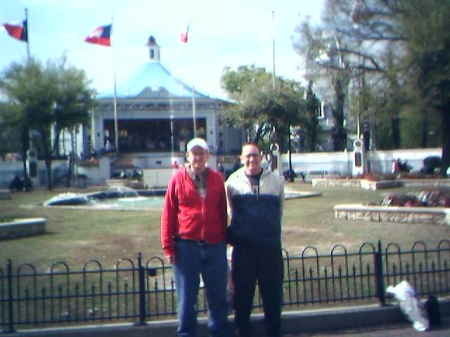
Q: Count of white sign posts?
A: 3